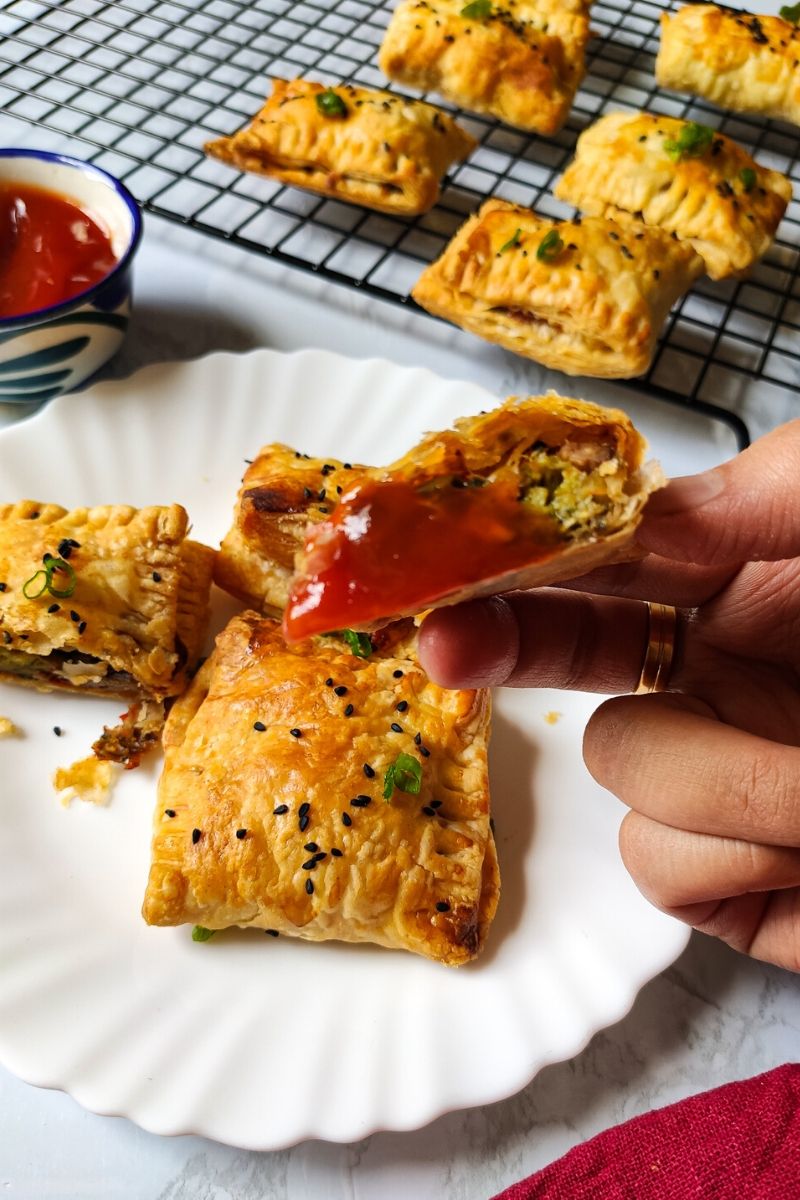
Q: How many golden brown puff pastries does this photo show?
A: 9